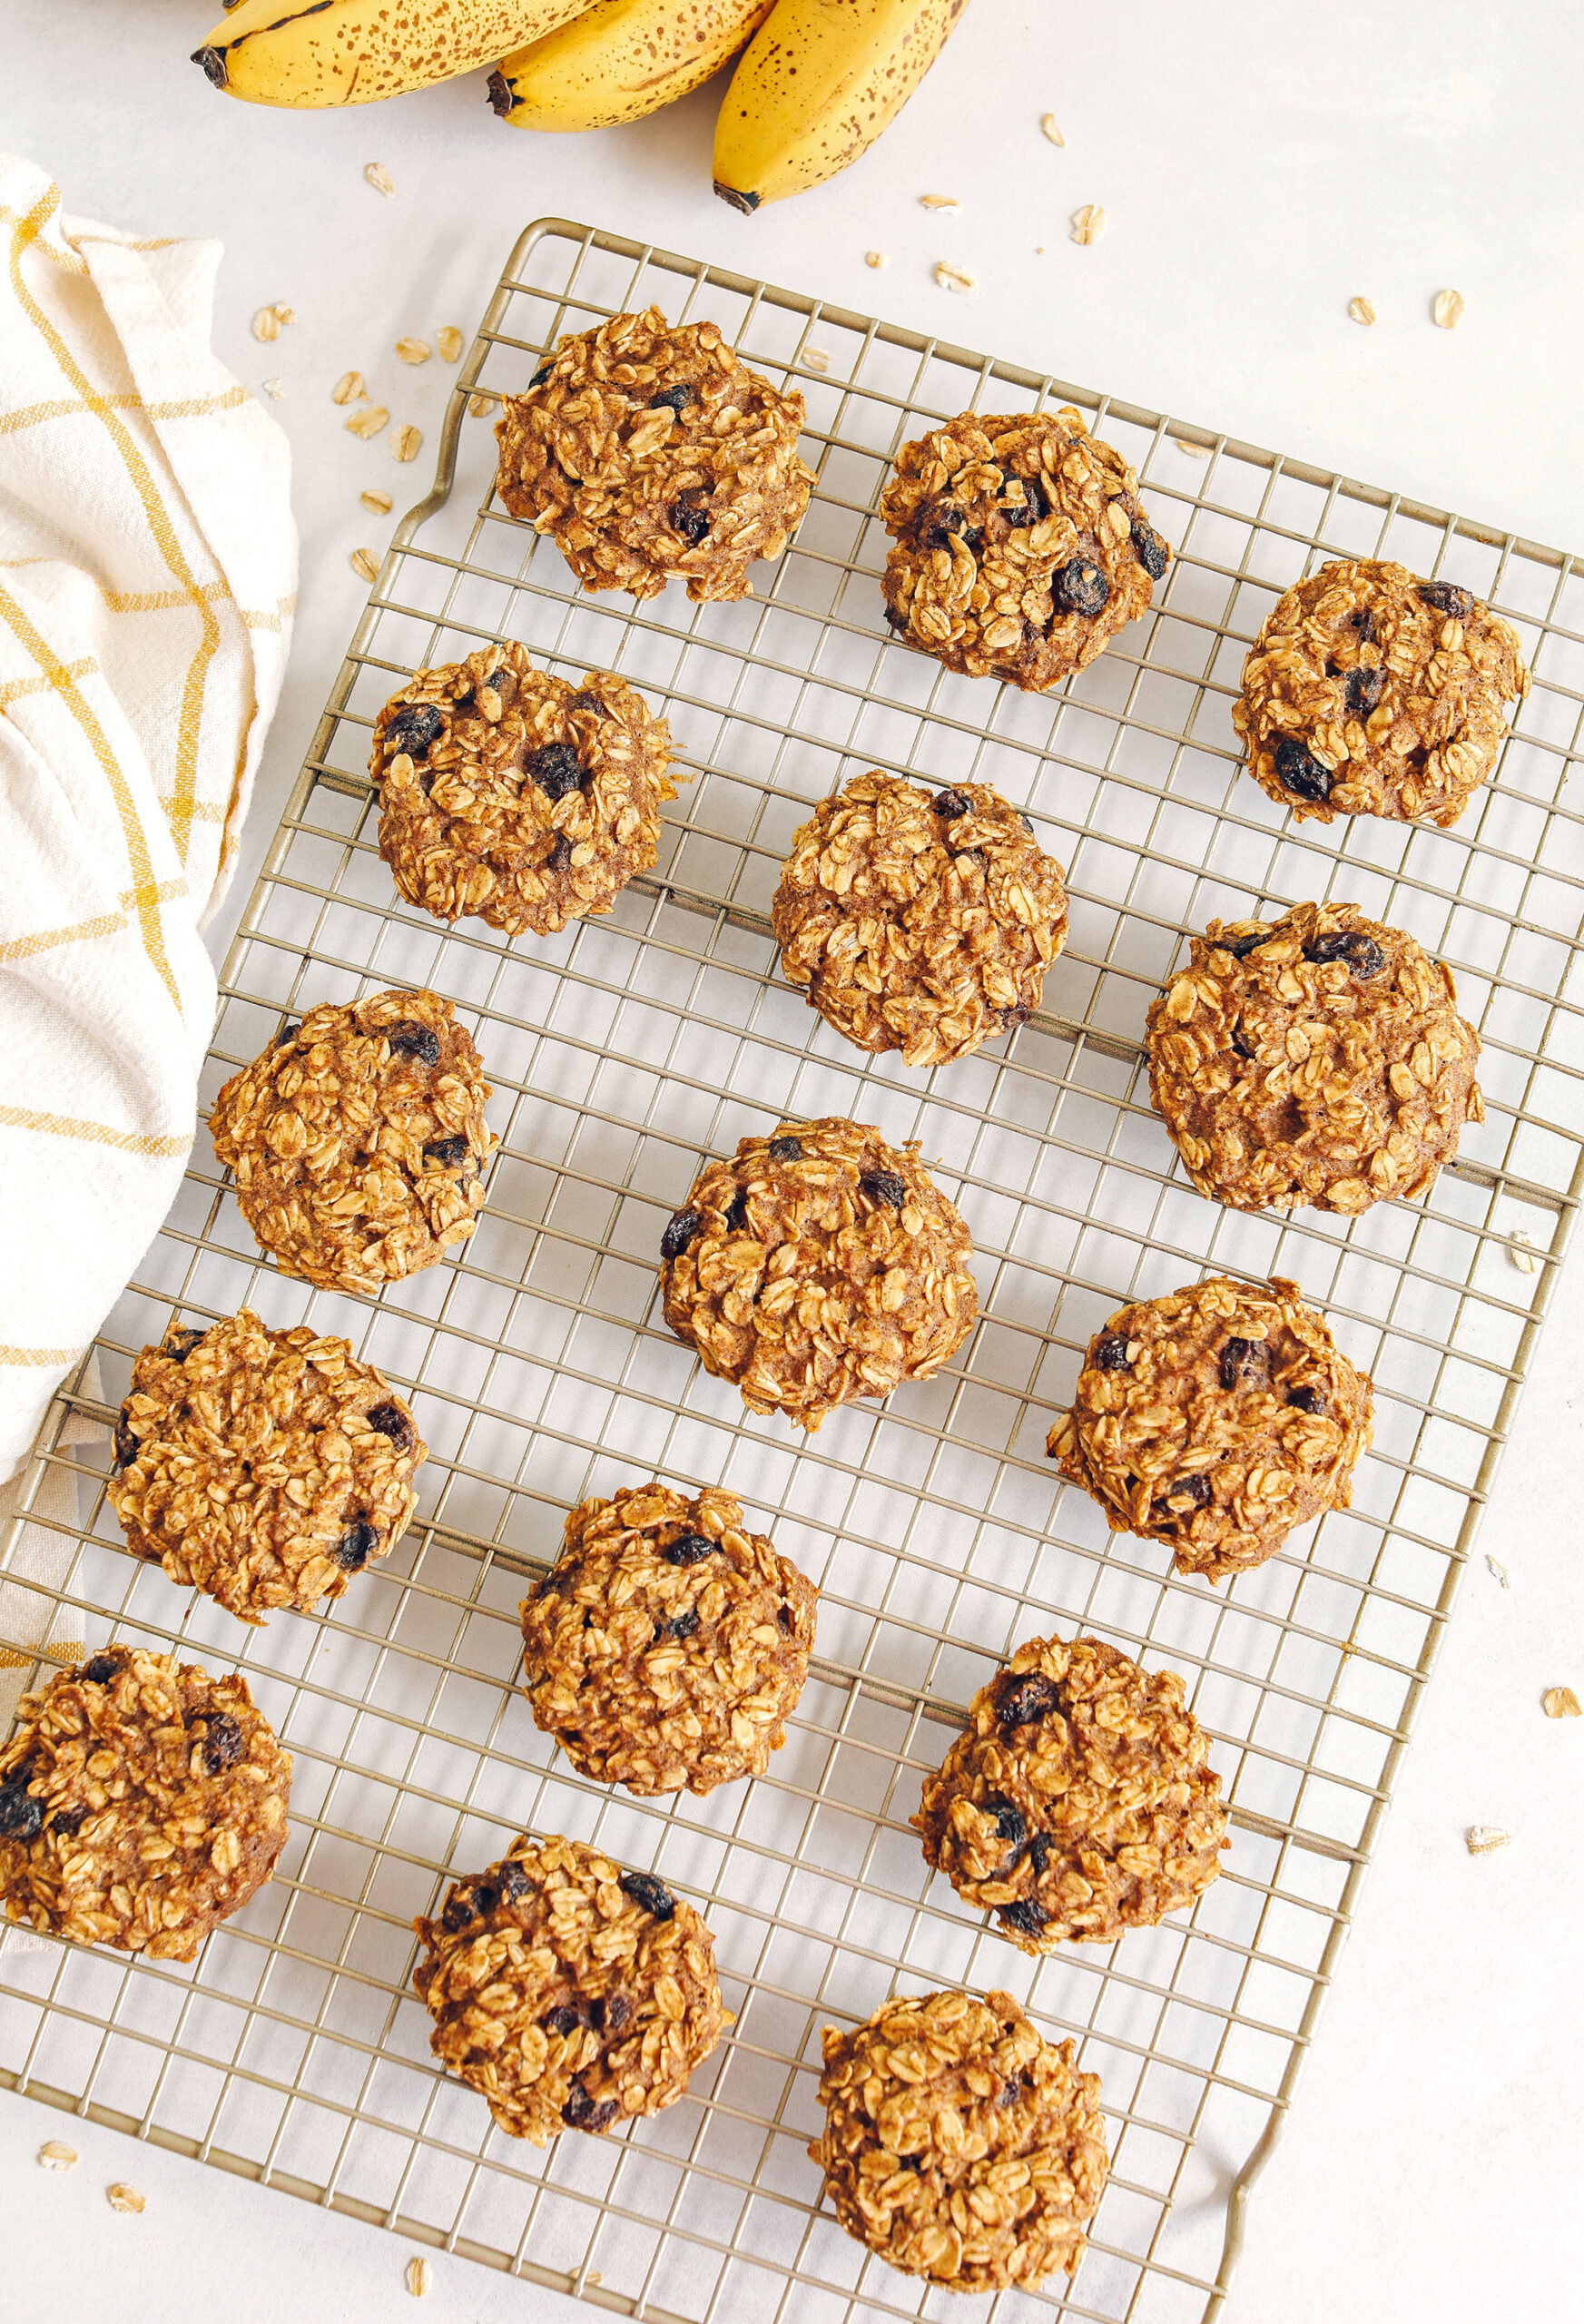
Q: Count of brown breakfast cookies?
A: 15